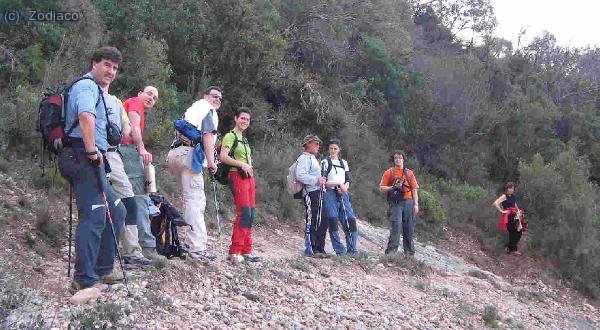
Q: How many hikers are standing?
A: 9